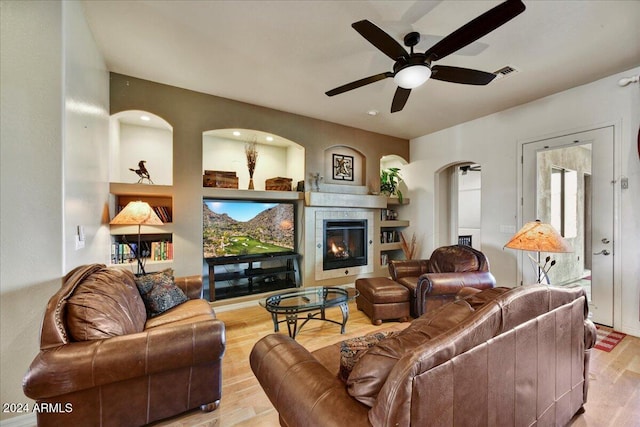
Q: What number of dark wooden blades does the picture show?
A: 5